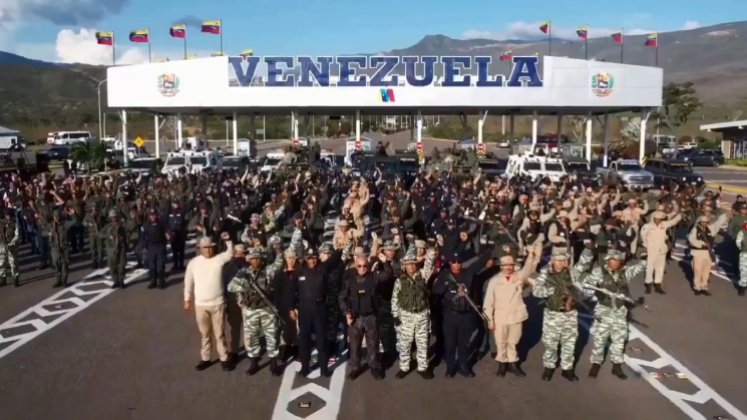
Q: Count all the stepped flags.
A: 8